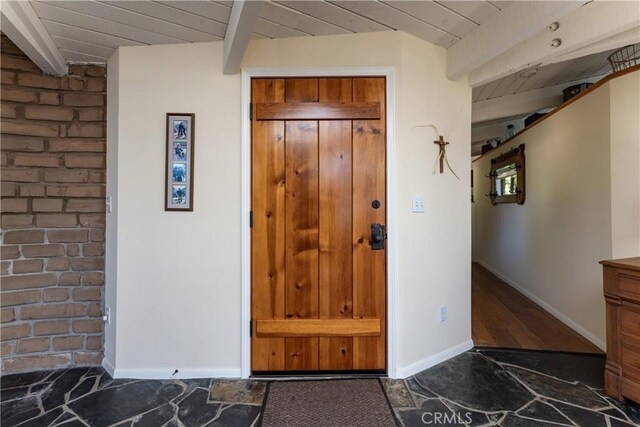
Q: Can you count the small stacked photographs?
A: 4